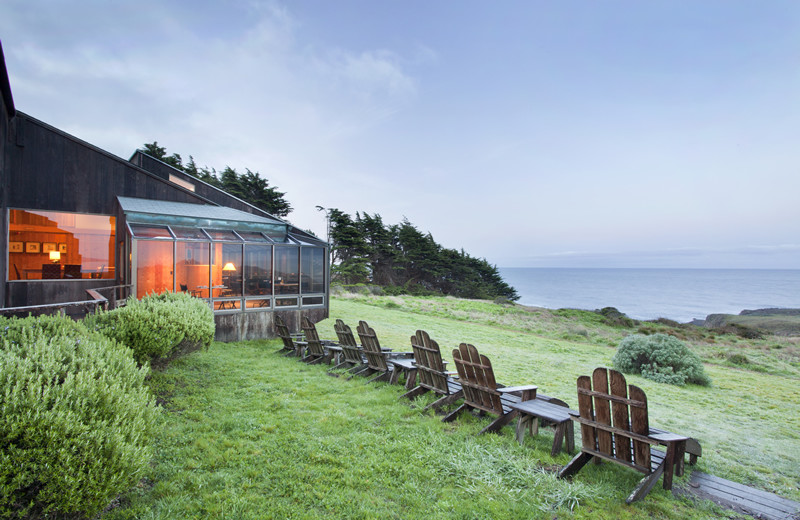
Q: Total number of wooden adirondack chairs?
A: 7